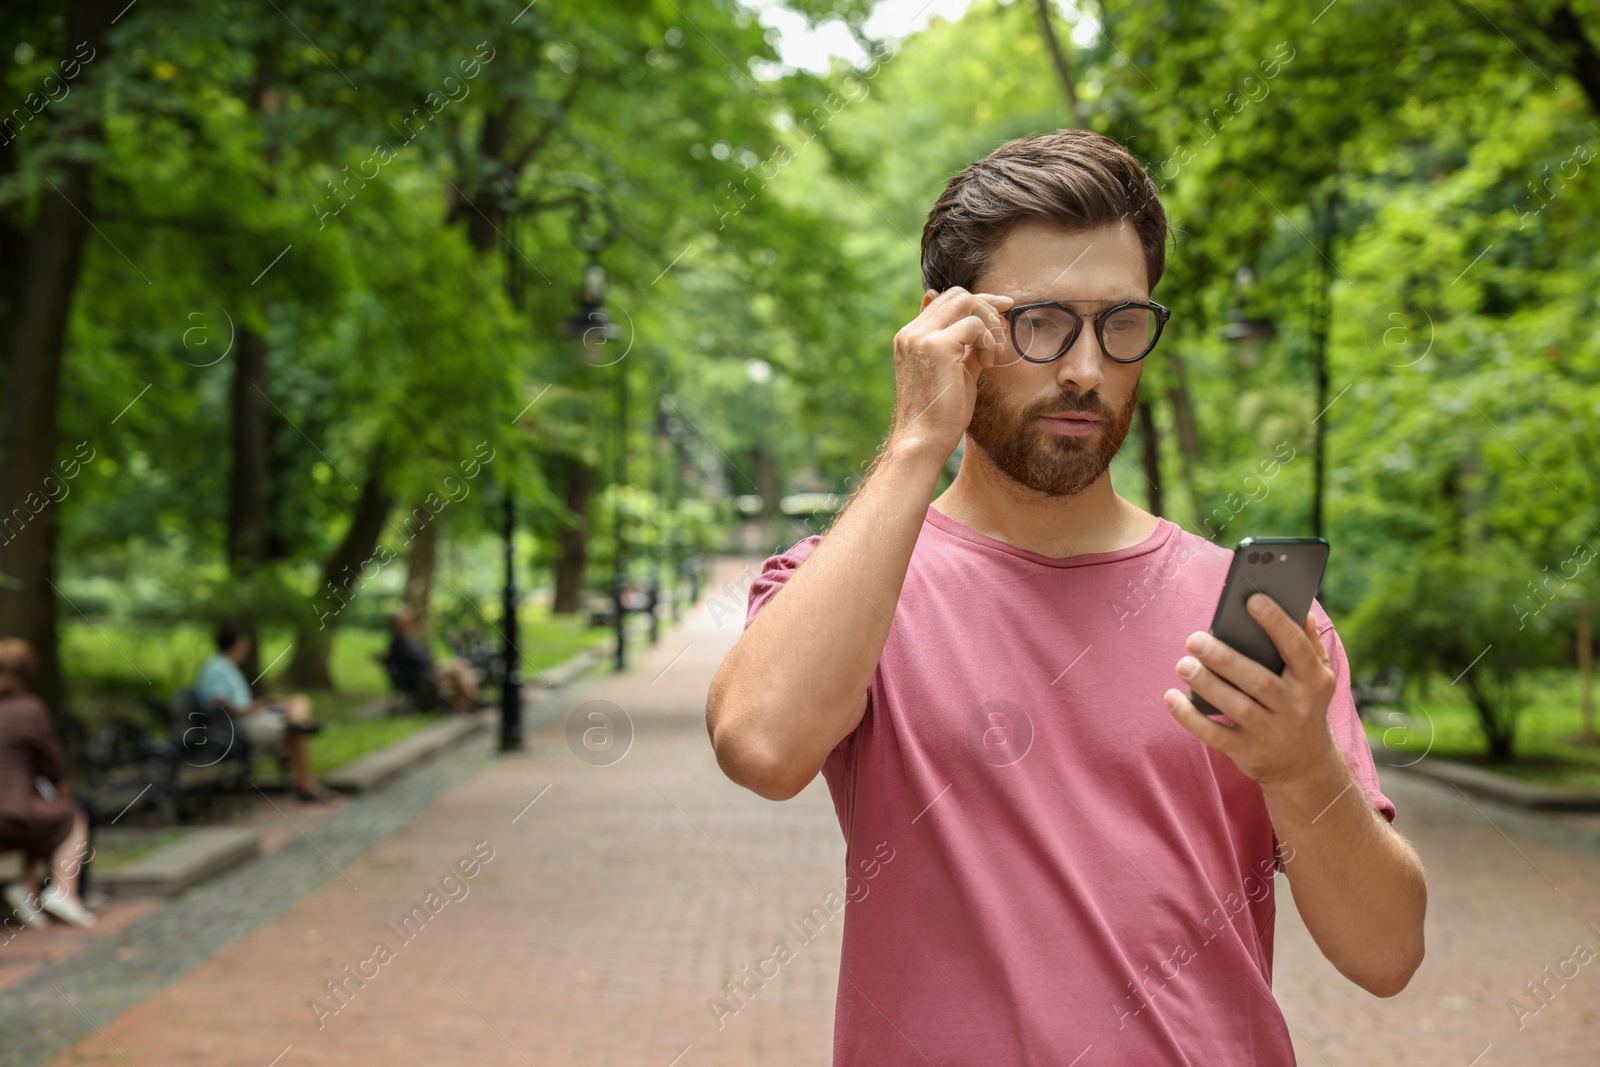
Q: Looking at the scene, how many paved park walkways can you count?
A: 1